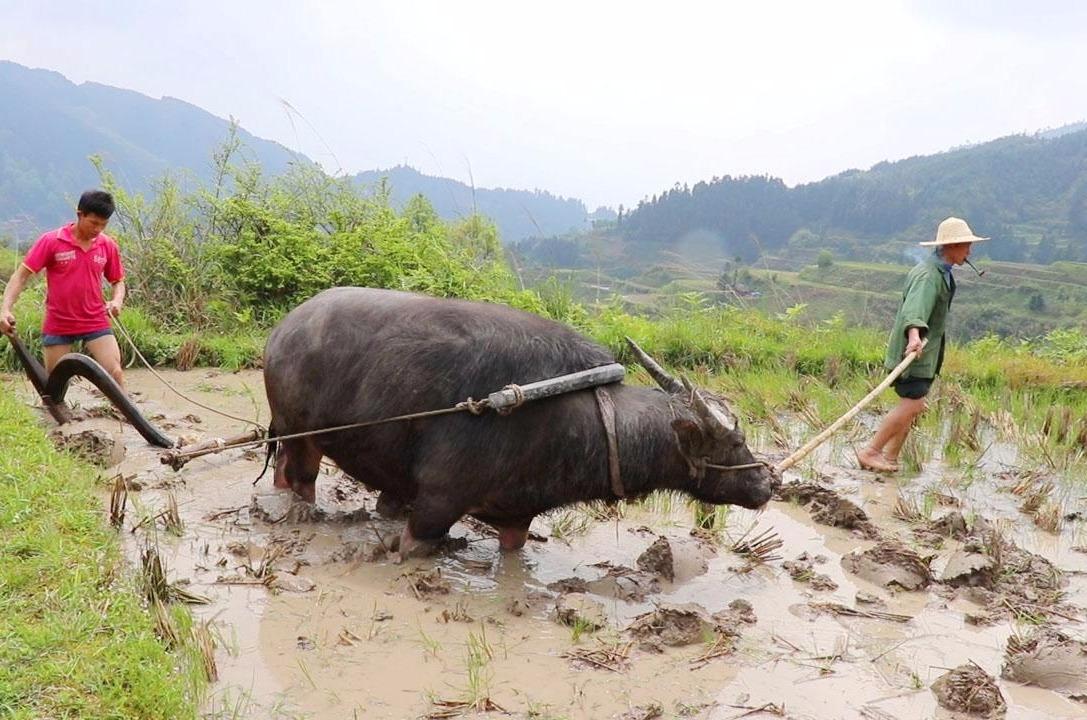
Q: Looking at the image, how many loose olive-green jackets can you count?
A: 1